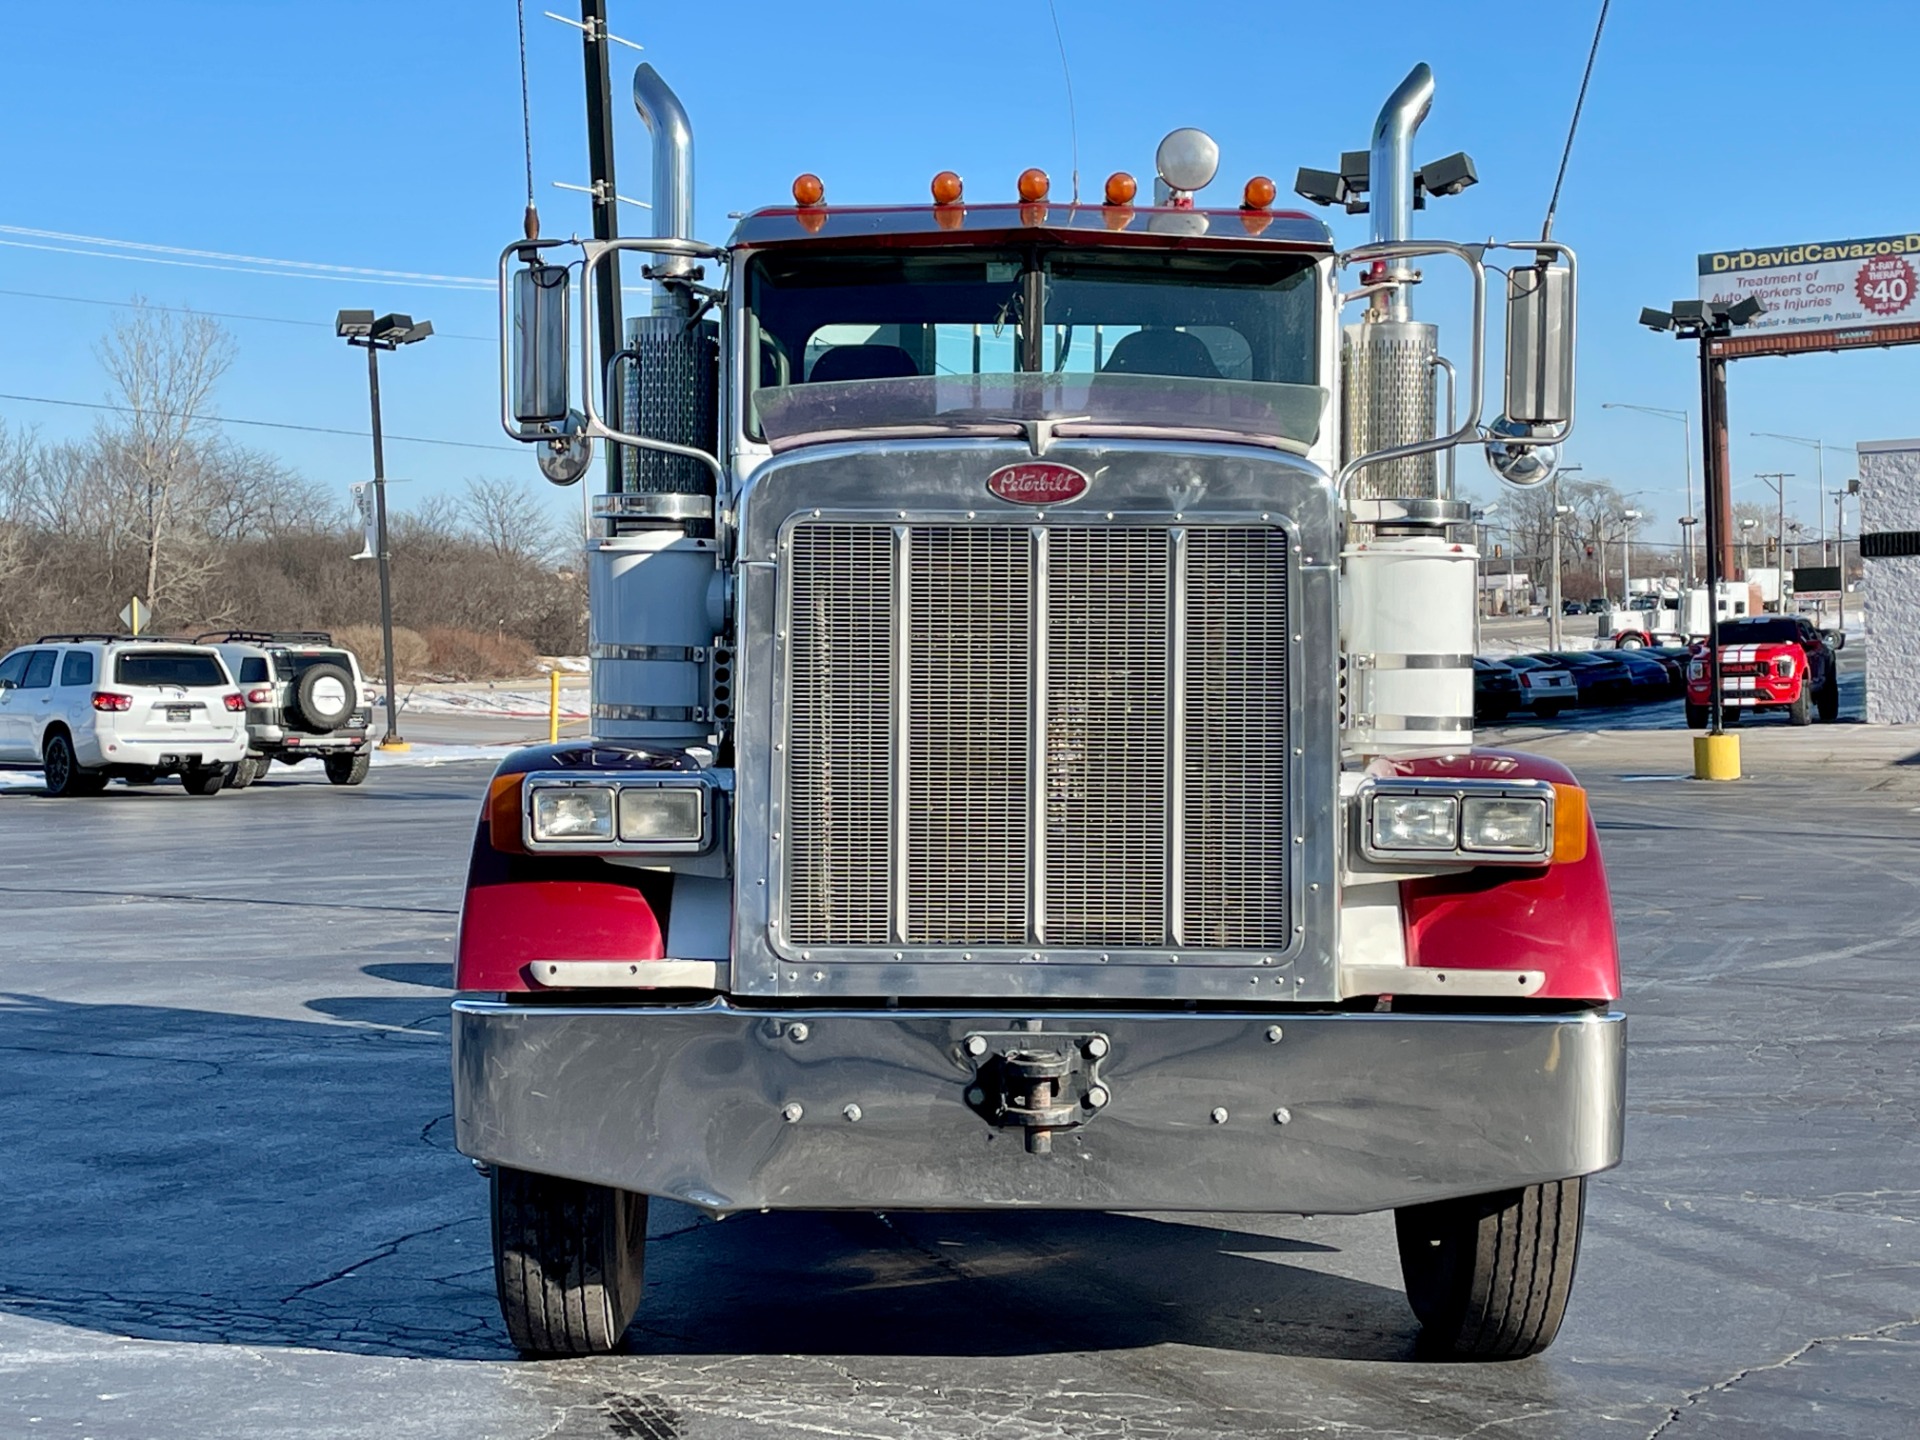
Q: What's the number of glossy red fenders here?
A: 2